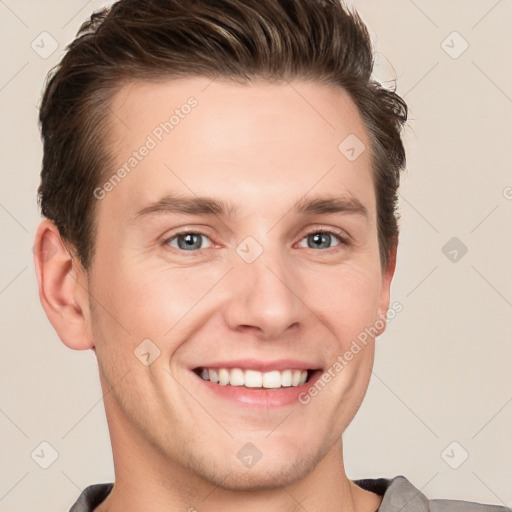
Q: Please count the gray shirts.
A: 1